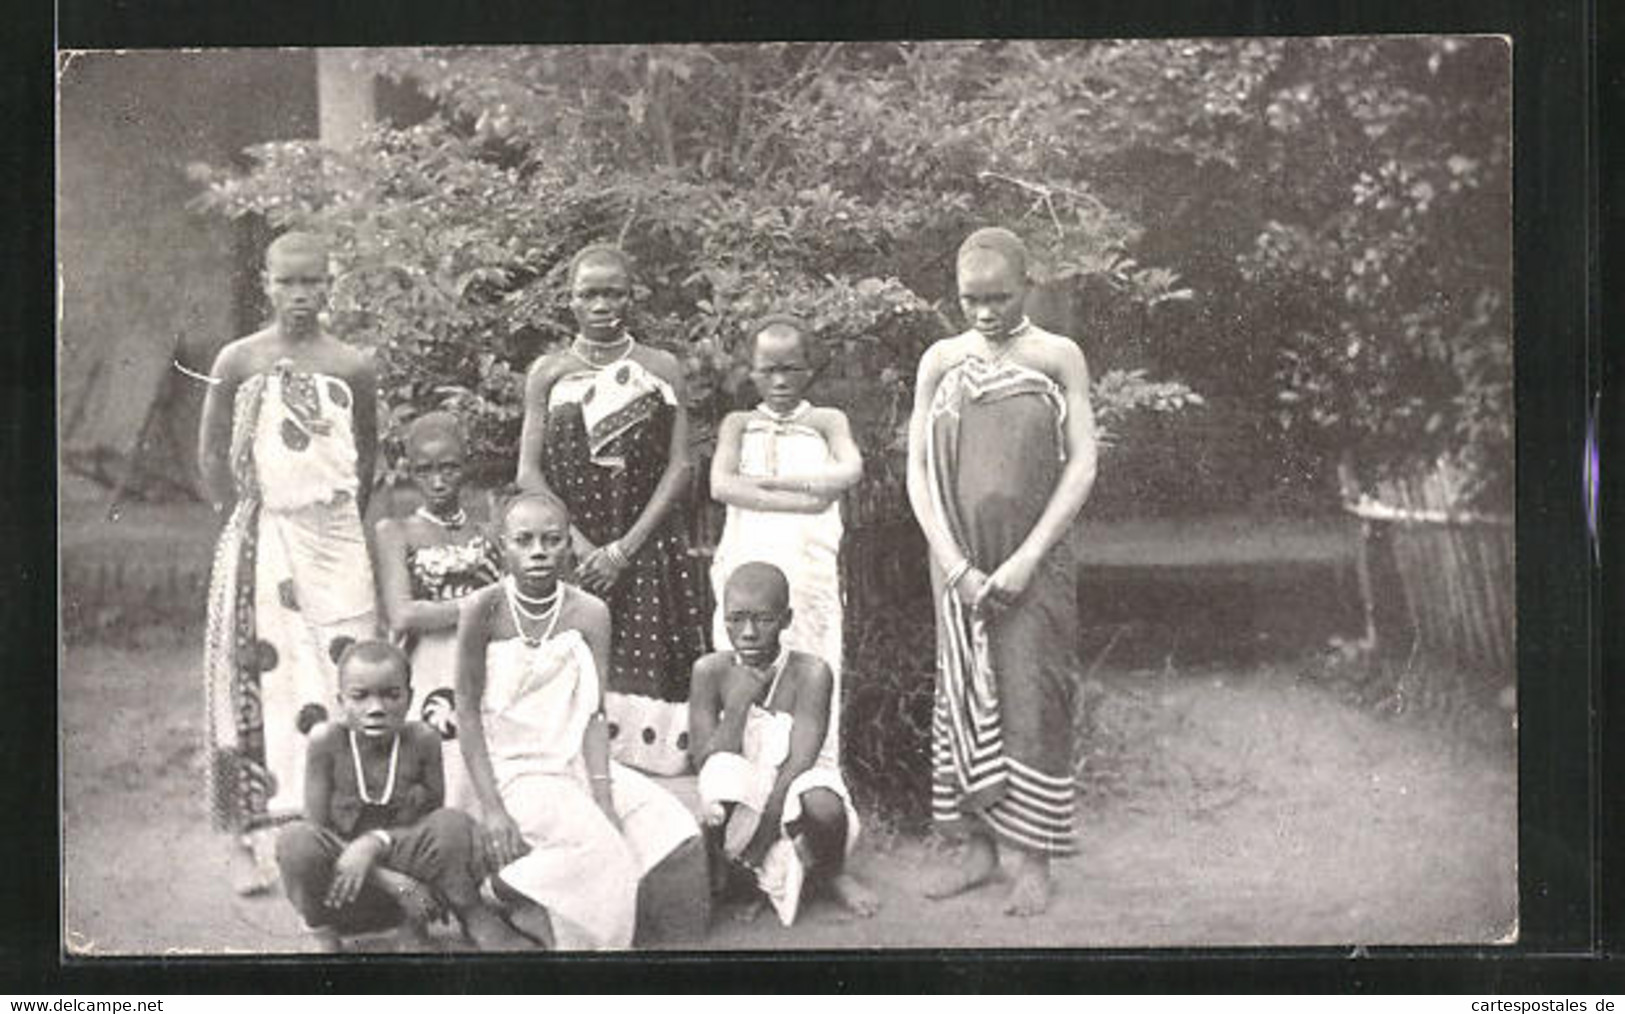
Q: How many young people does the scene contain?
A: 8